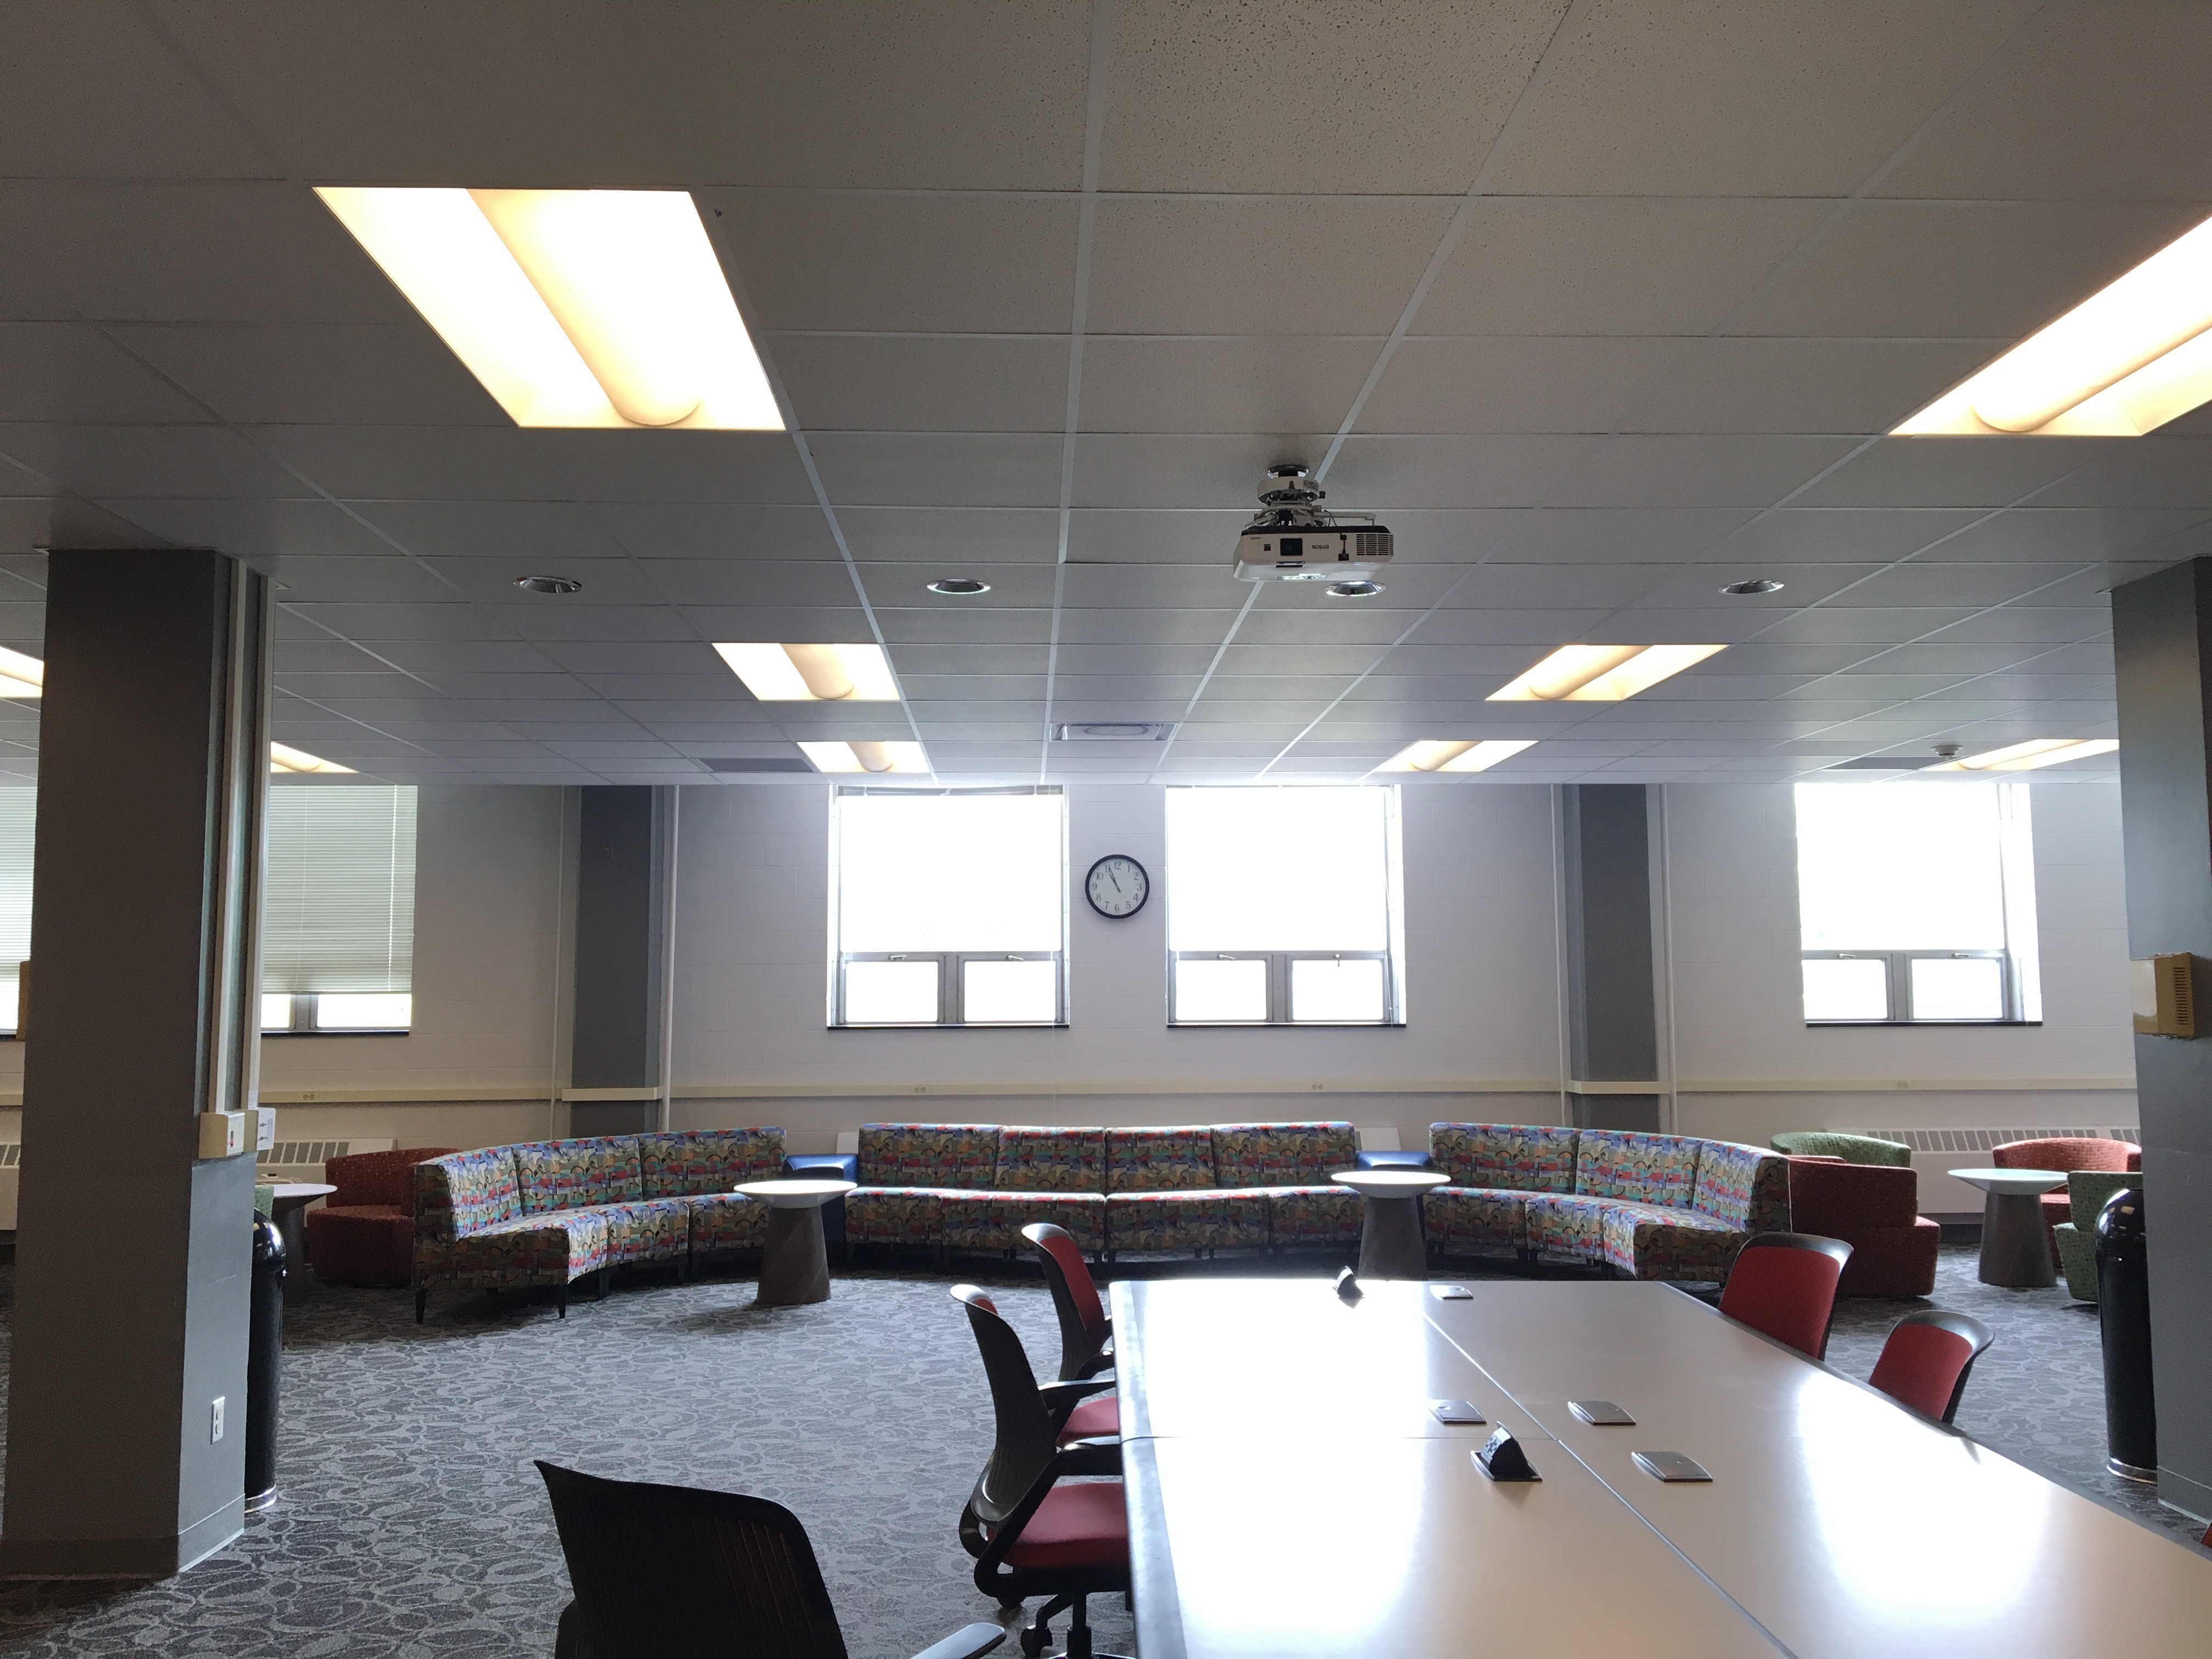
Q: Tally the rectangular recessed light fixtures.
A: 9